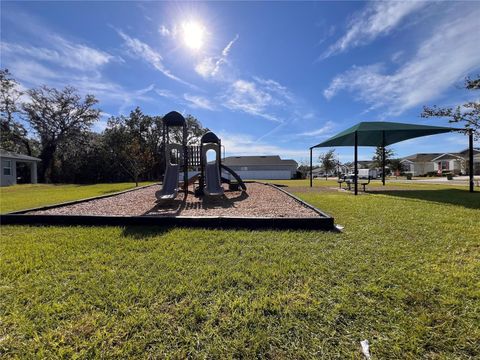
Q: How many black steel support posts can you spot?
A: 4